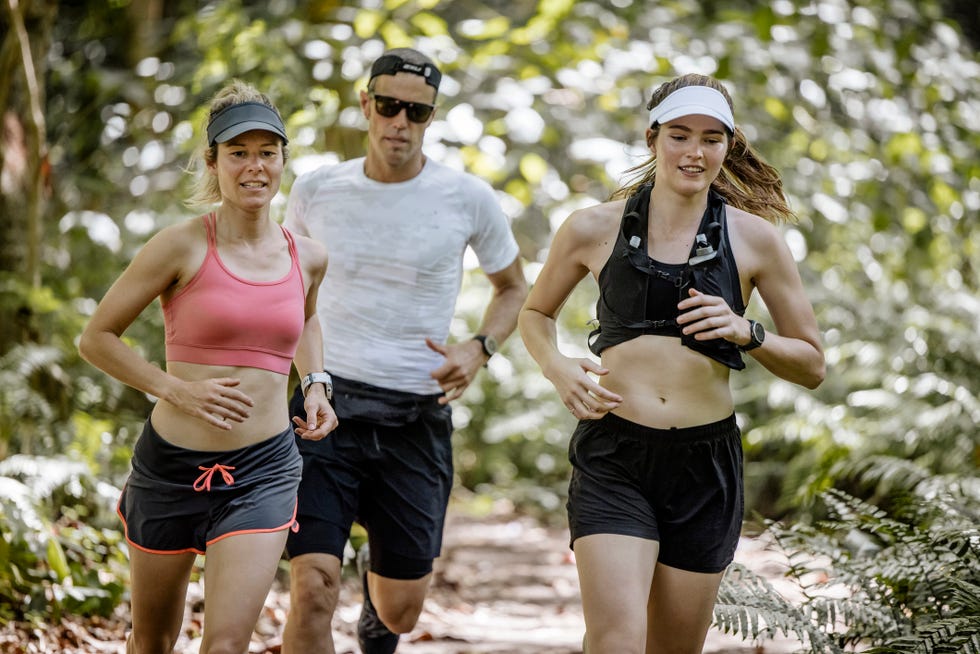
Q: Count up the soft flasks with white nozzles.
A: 2